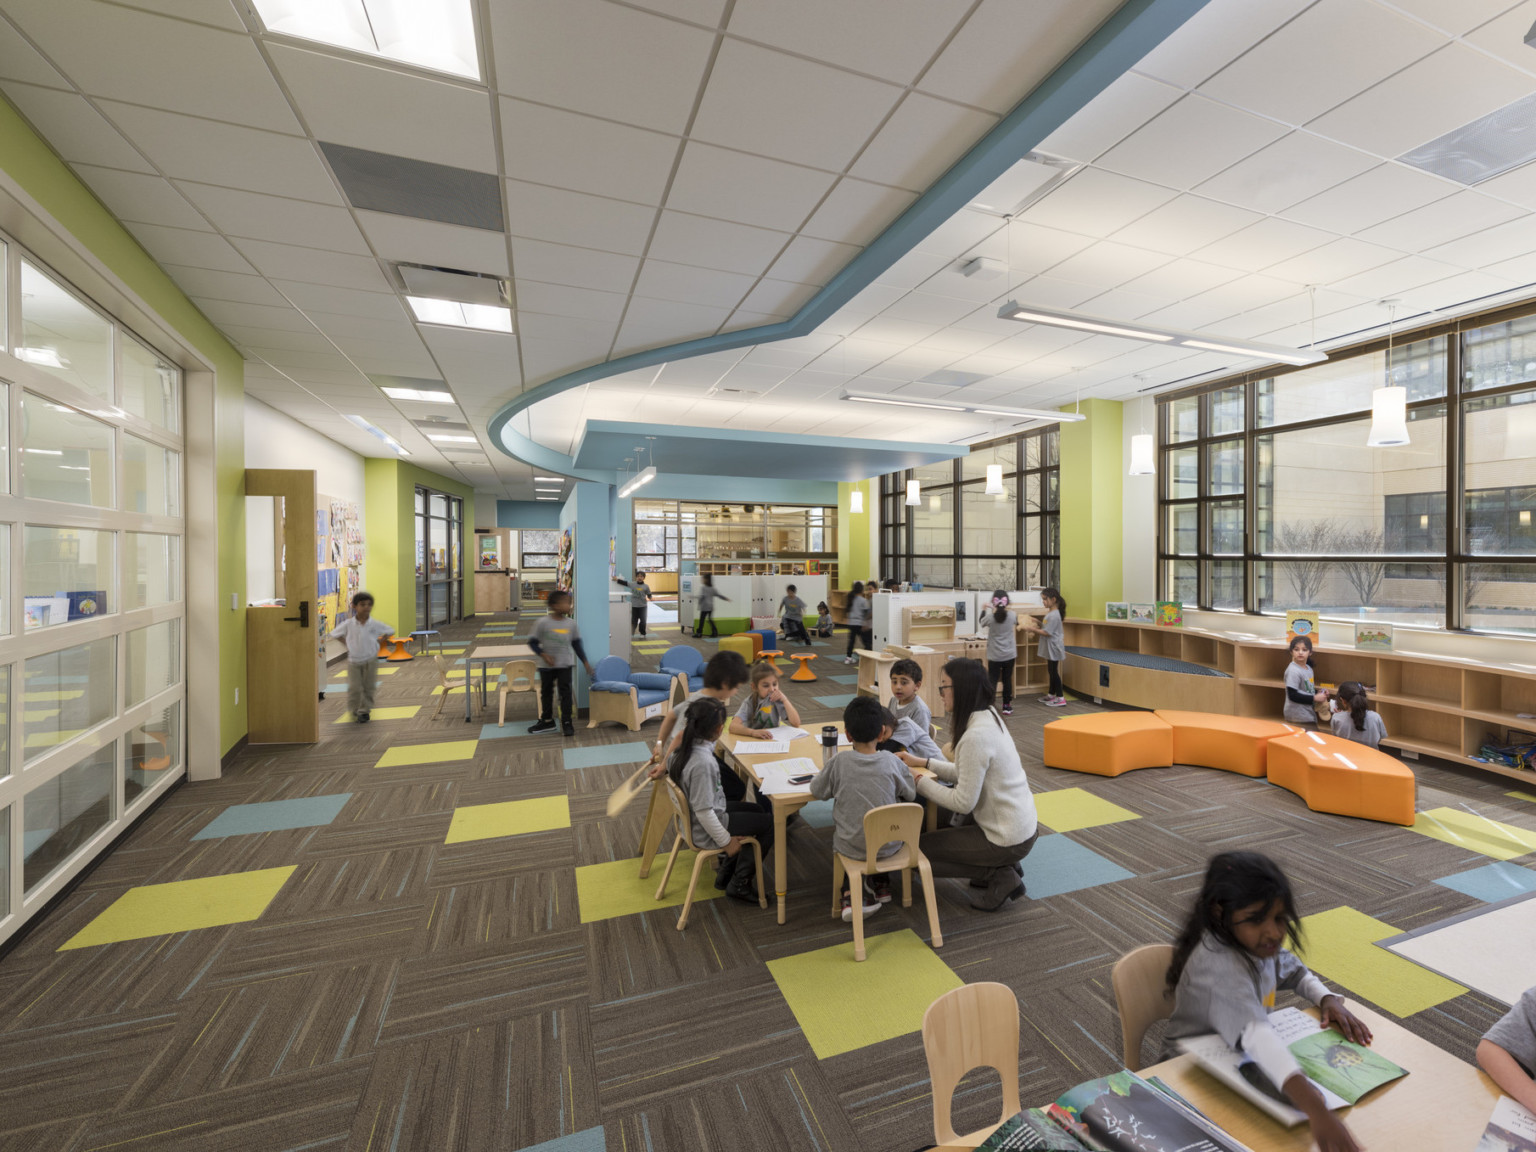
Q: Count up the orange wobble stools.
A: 4